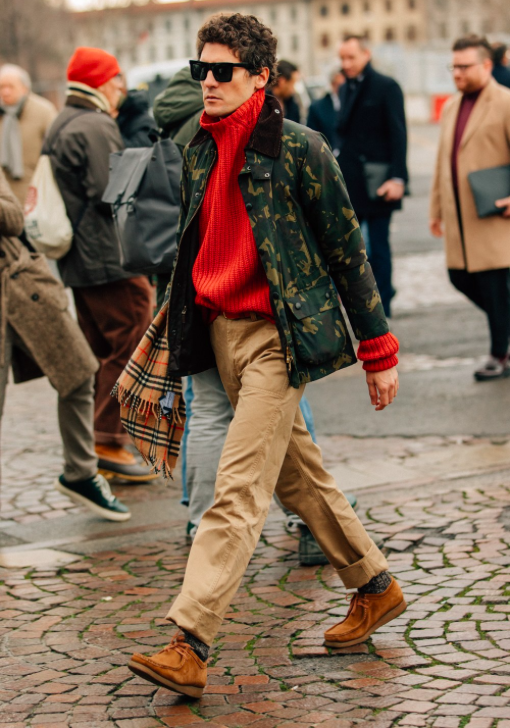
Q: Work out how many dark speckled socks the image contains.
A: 2